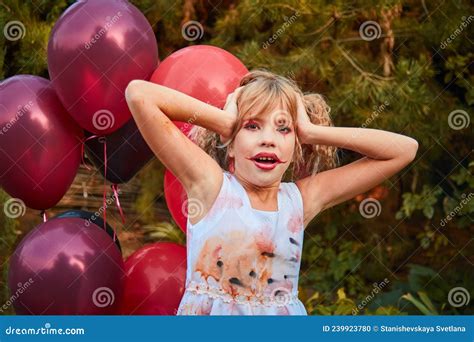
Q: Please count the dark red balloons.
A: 3